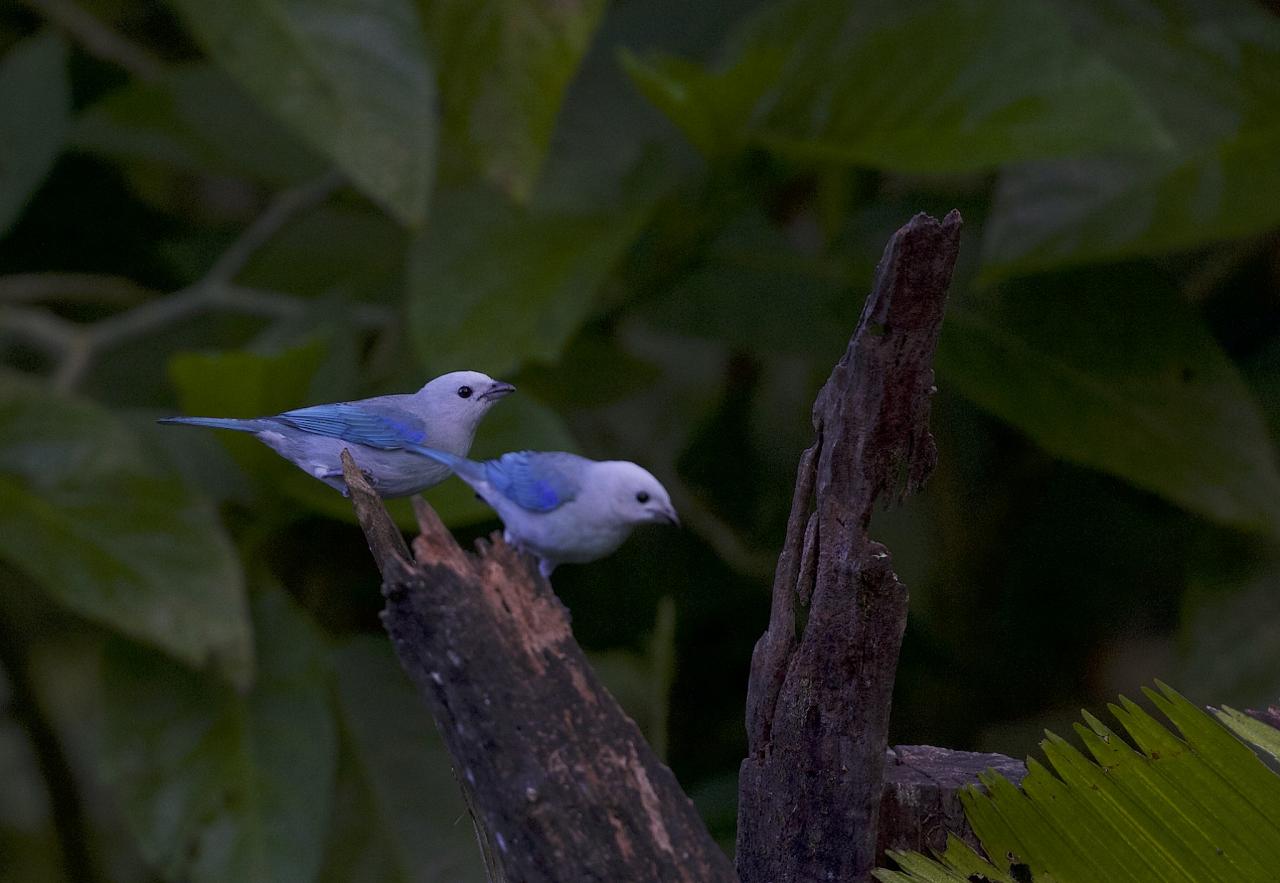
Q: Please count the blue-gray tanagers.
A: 2